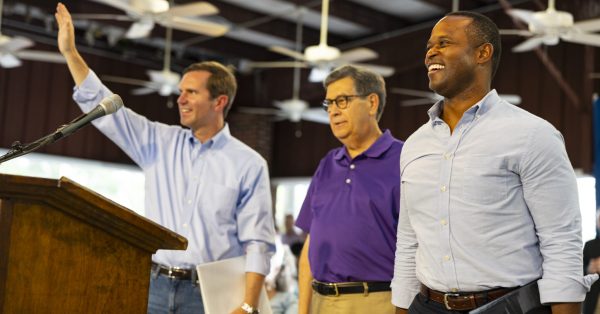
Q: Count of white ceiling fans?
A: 7